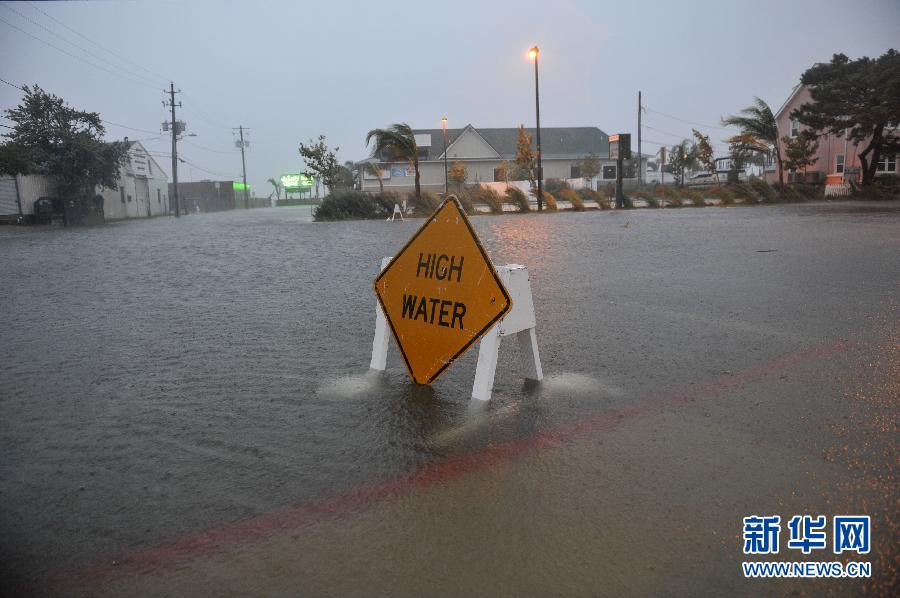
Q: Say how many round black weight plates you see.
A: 0